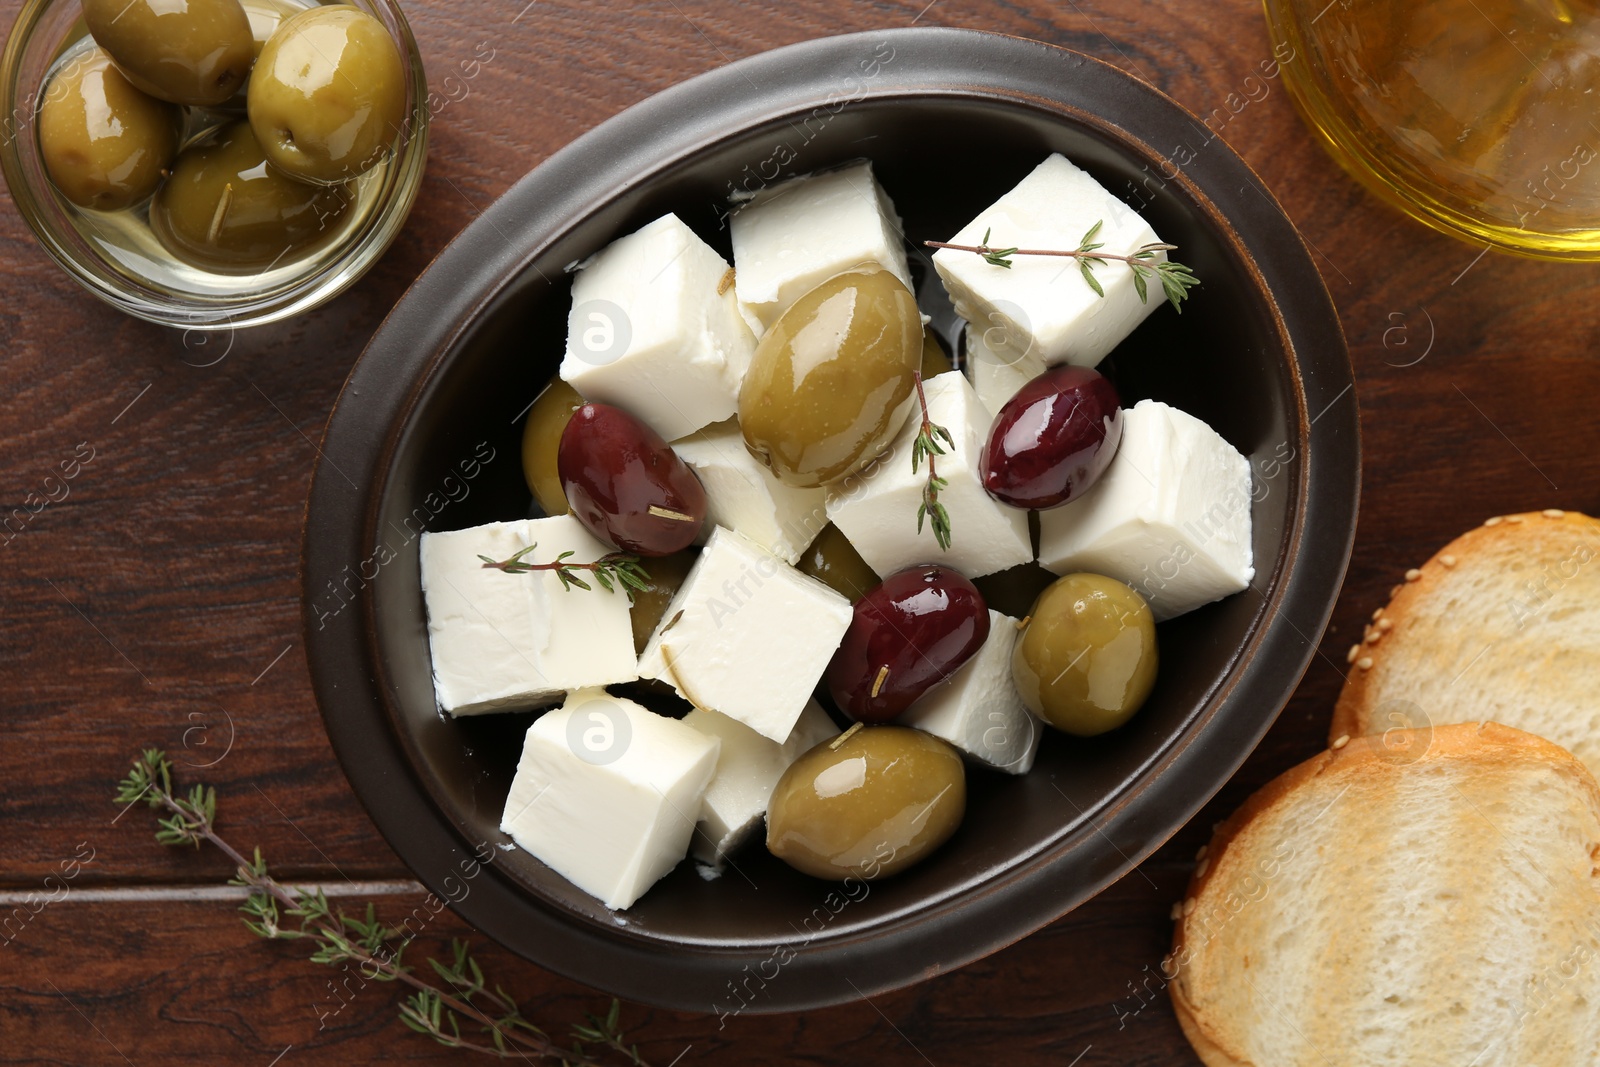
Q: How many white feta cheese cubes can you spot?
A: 12